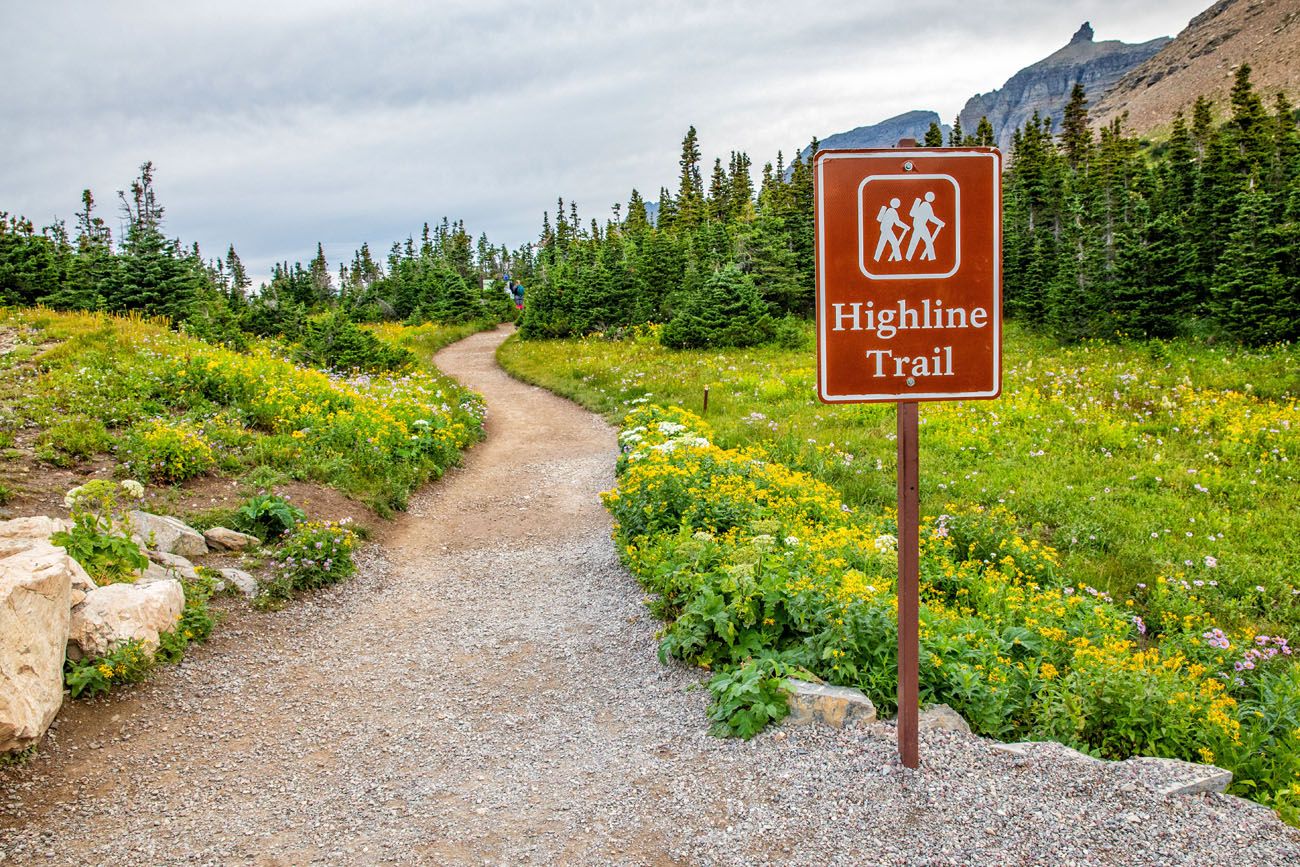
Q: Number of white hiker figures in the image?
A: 2